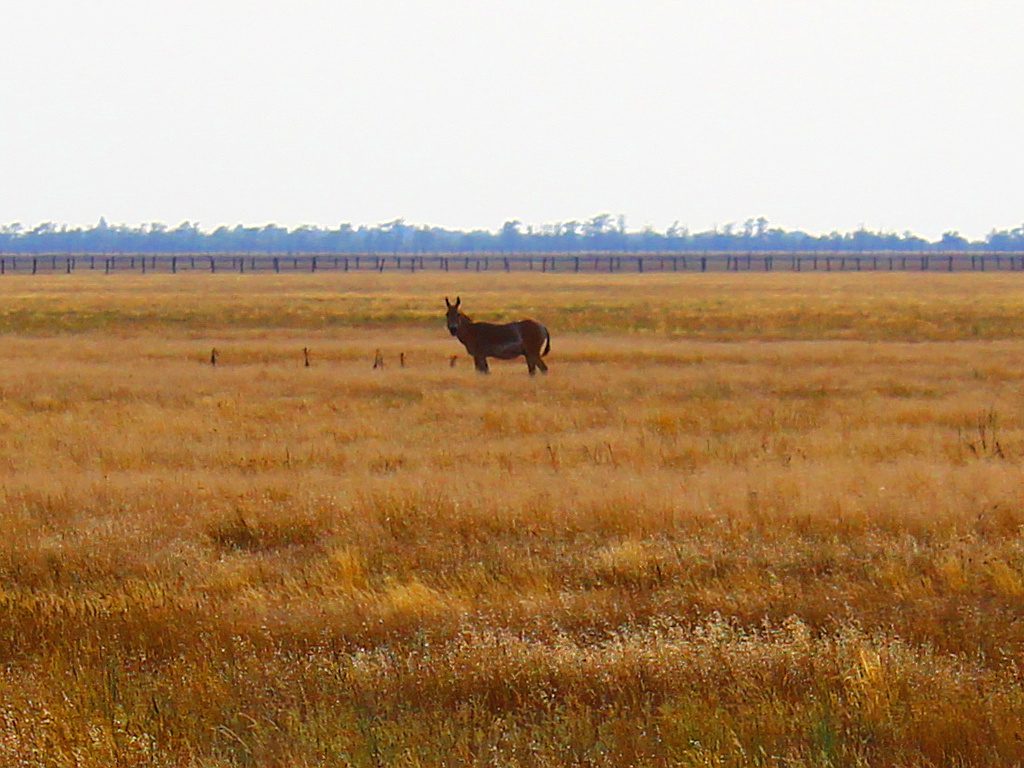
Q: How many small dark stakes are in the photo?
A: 5